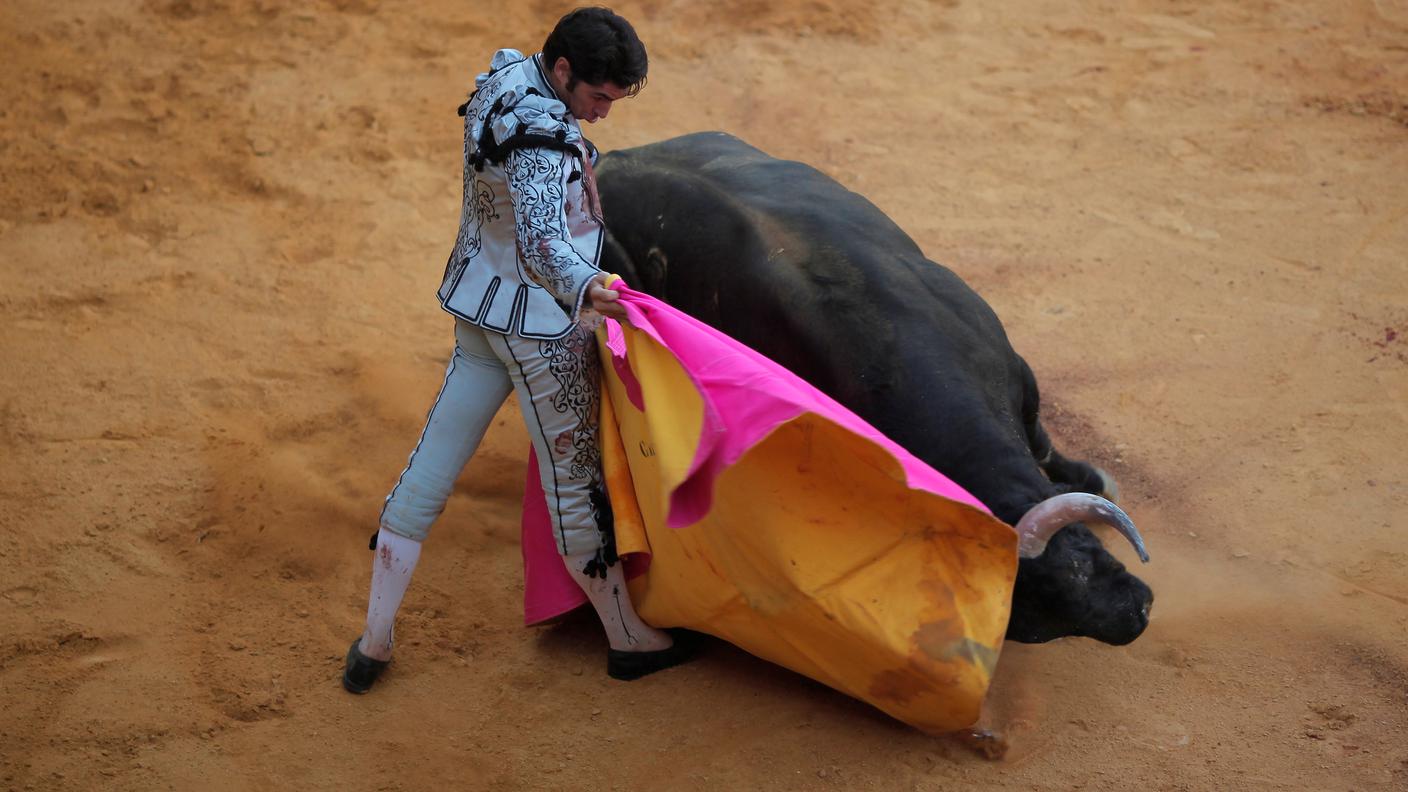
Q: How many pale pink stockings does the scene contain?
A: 2